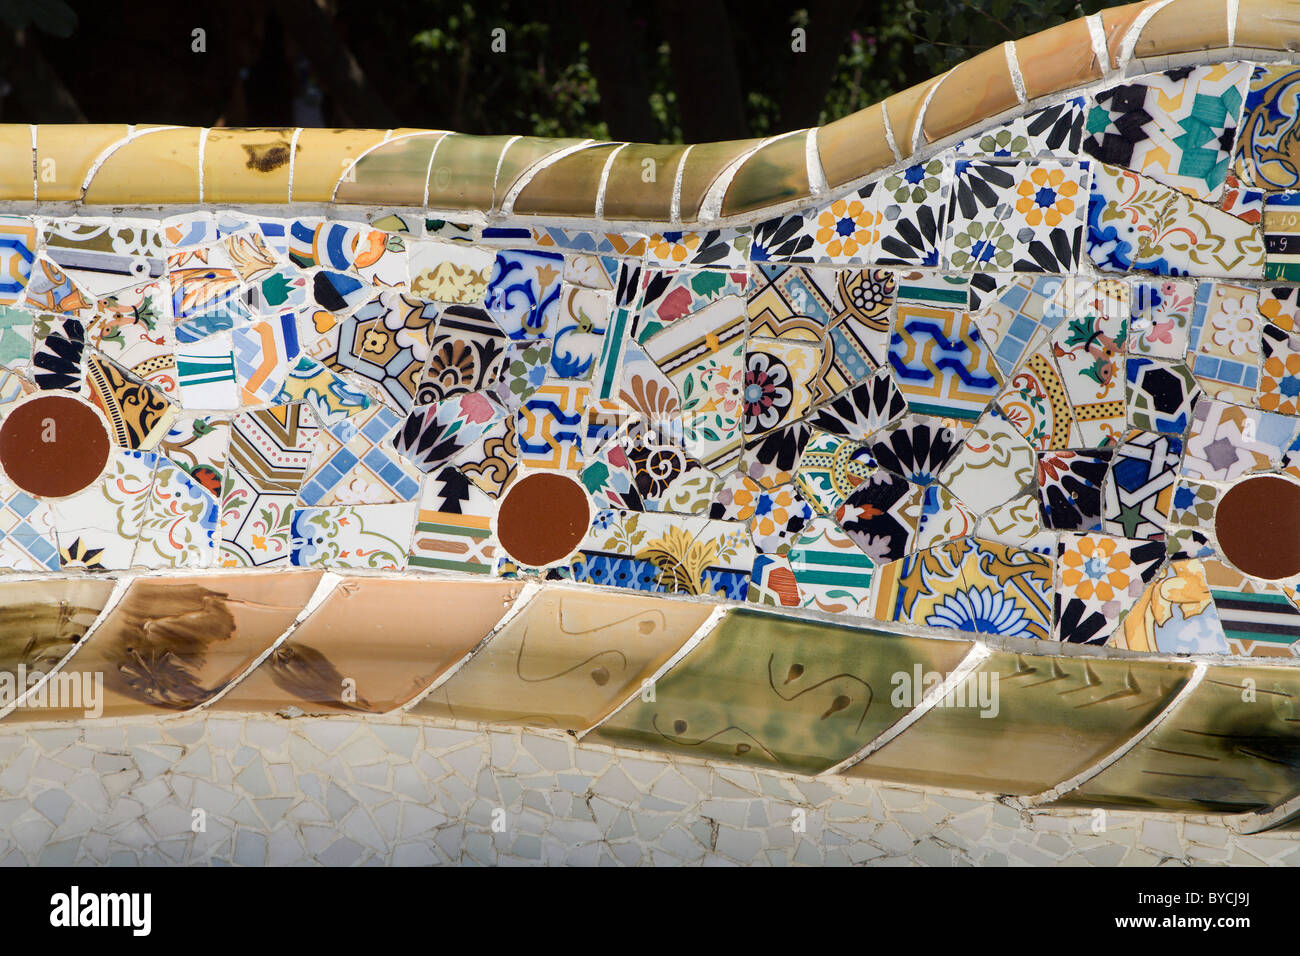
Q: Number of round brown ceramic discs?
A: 3